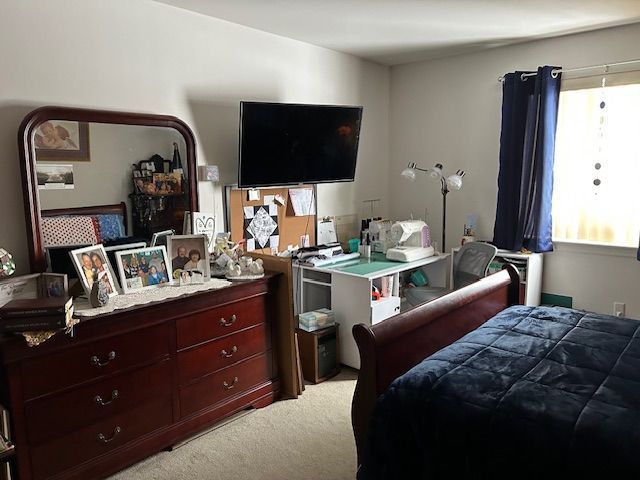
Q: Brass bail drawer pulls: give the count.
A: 6